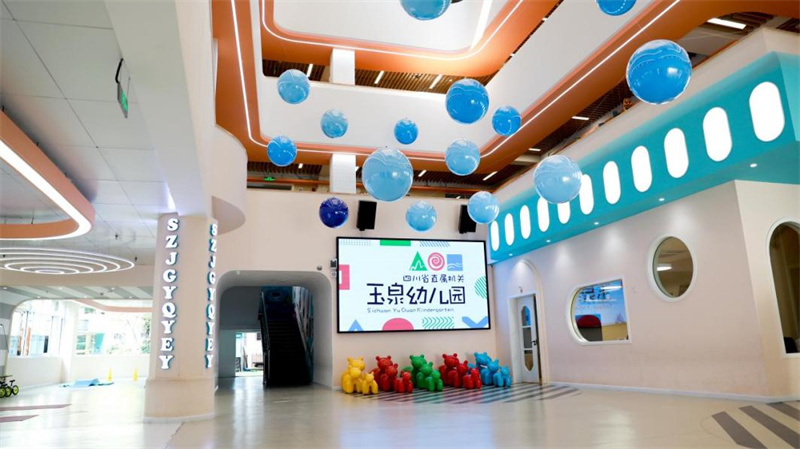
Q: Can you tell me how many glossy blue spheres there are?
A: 15